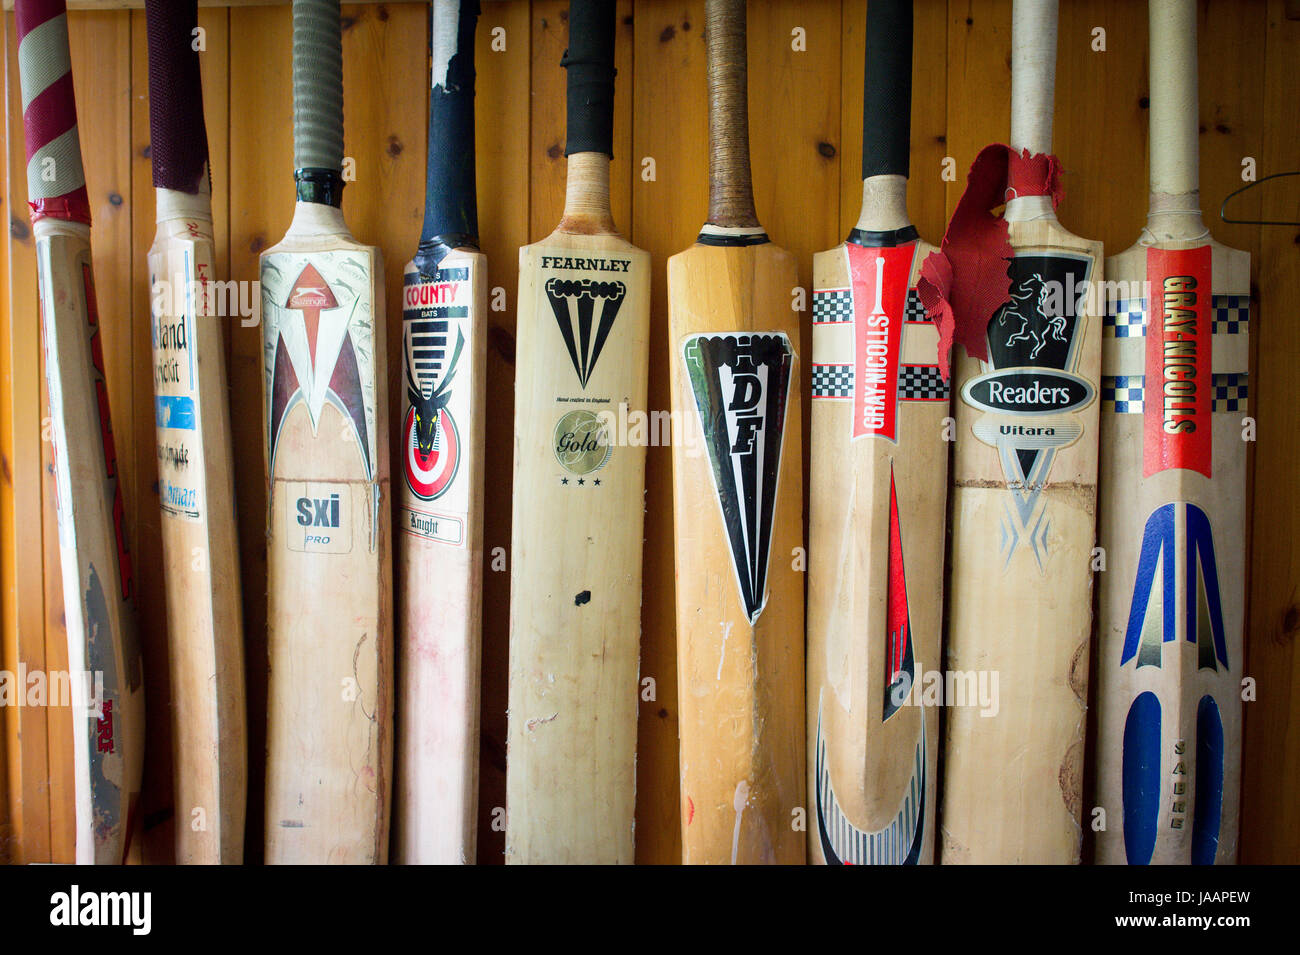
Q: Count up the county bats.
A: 1